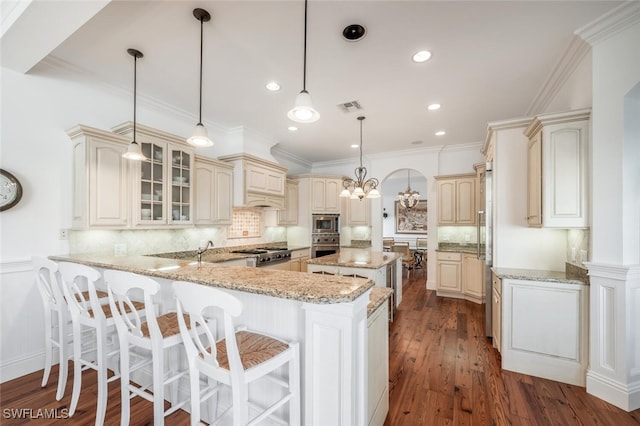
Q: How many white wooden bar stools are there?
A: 4